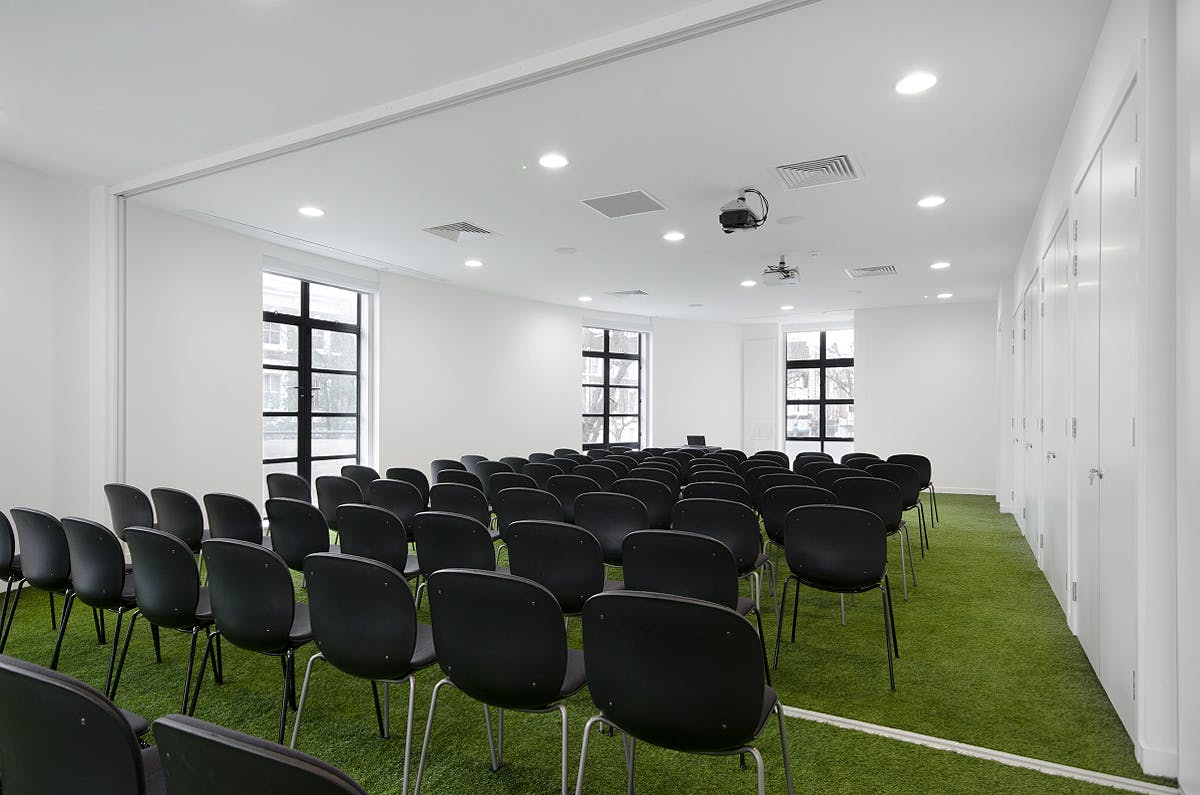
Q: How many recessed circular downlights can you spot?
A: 11